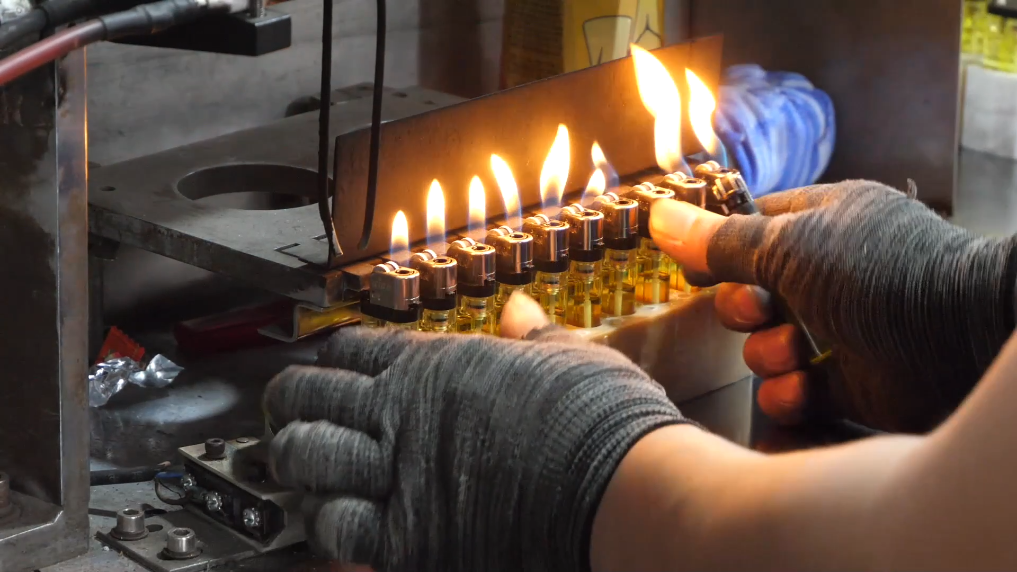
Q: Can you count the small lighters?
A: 10